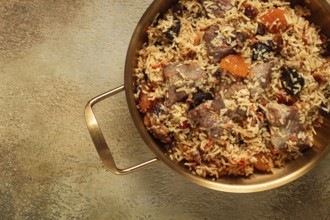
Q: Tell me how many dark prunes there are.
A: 4